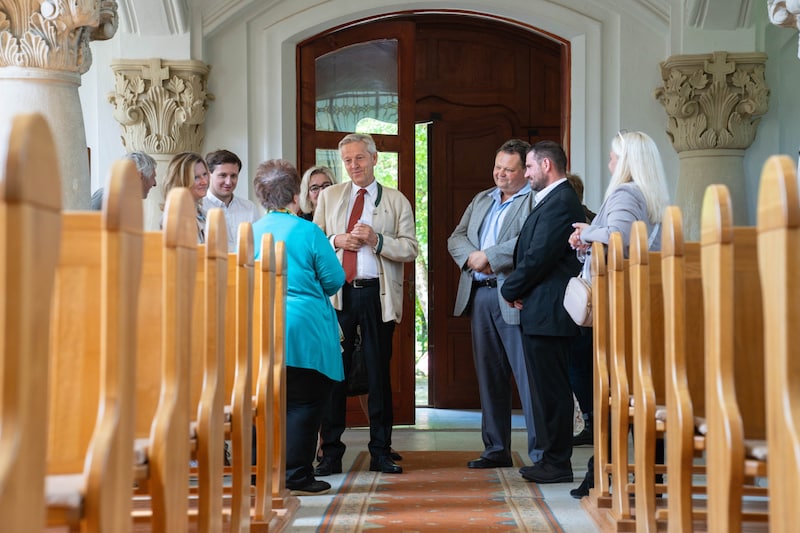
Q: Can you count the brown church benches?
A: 13